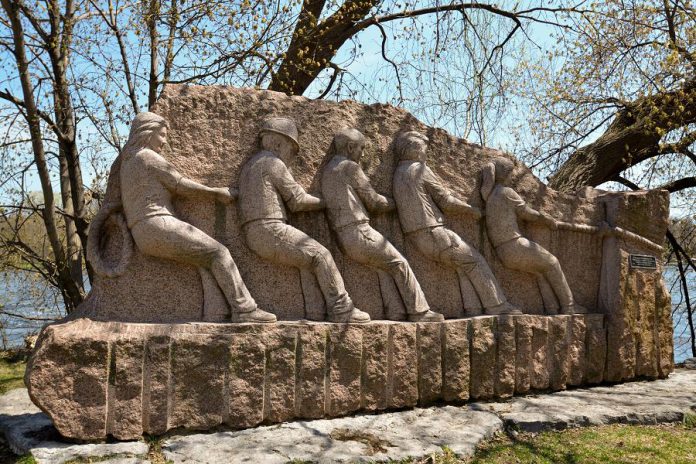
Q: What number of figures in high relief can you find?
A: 5